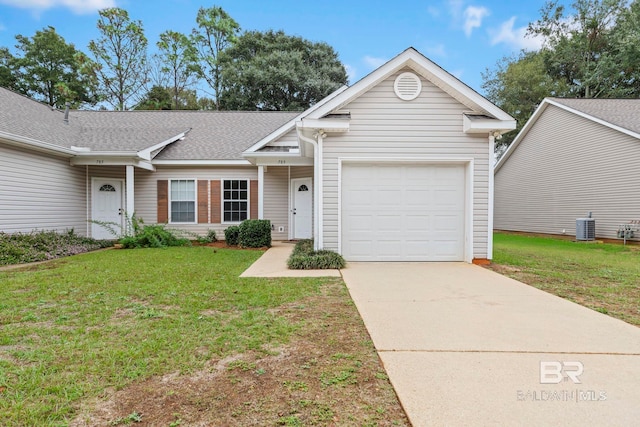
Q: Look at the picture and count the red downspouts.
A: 0